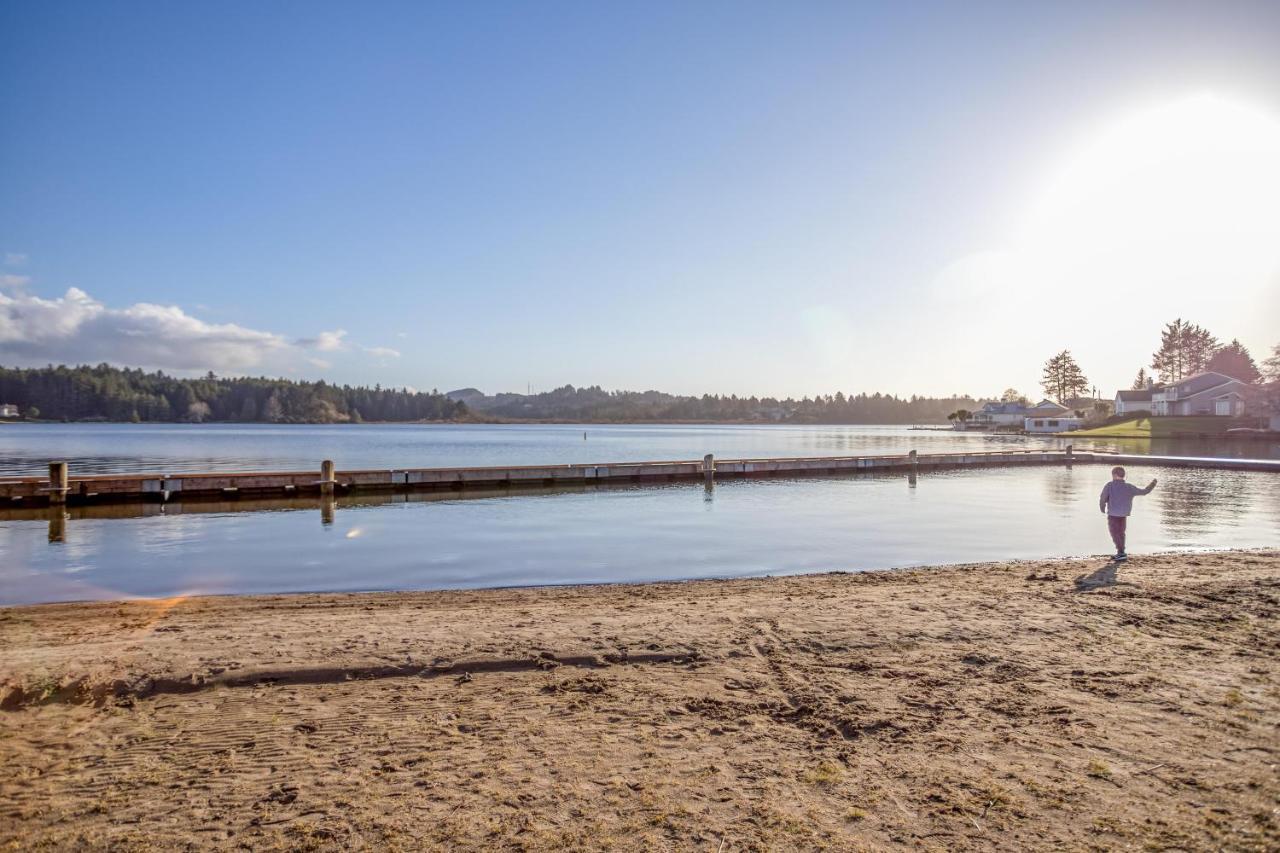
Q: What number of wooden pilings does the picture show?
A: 5